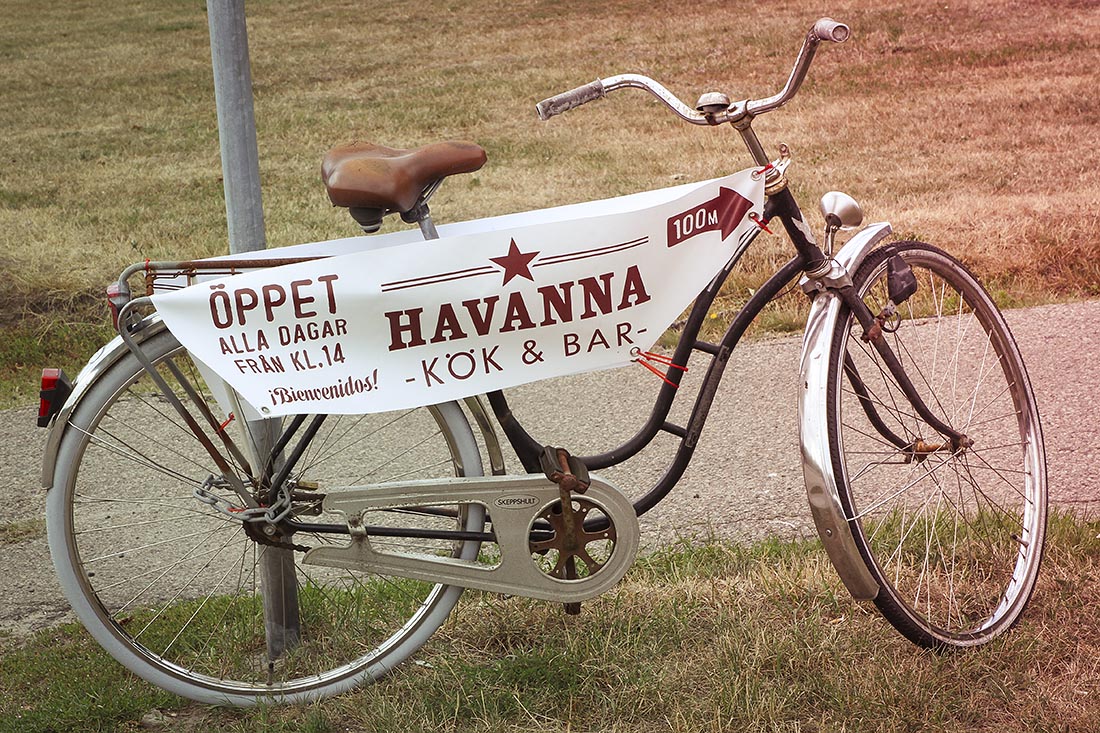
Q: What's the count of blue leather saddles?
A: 0